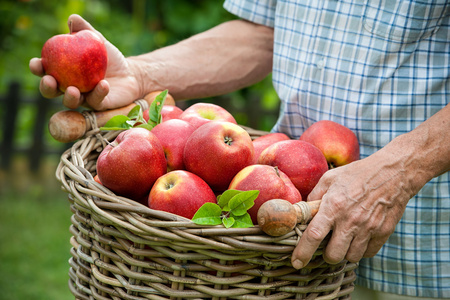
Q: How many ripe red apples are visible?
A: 11